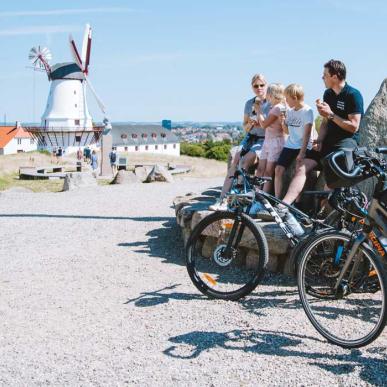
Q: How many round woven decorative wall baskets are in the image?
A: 0